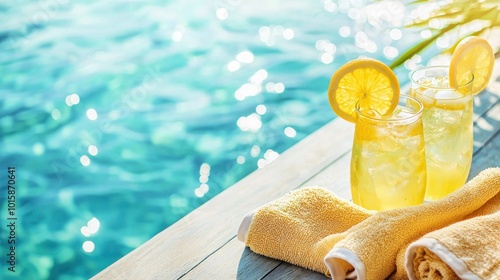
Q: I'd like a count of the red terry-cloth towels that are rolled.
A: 0